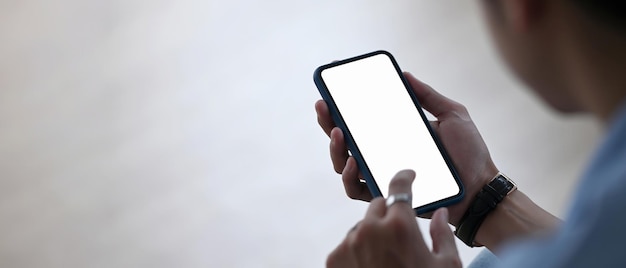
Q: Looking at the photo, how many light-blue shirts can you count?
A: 1